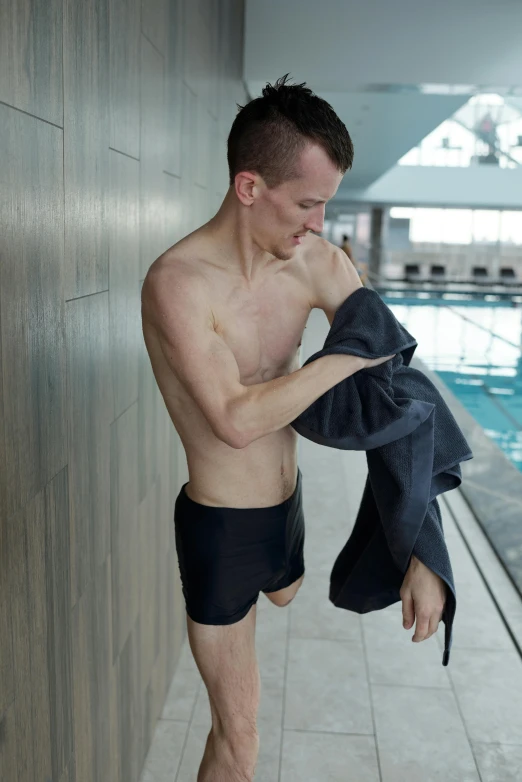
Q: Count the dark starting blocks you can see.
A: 4